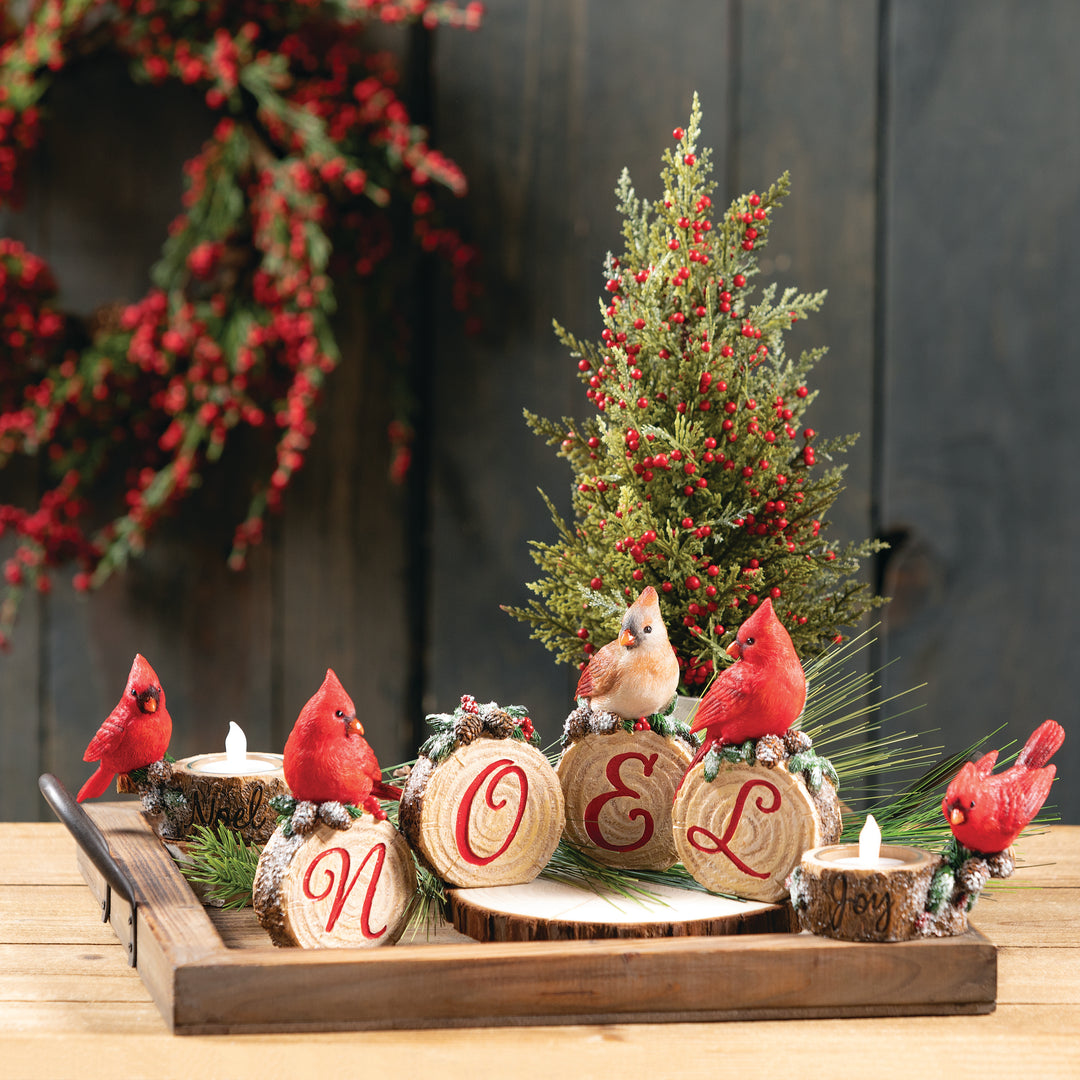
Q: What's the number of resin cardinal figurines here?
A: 5